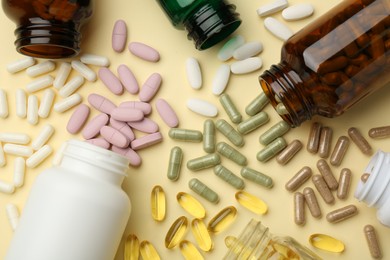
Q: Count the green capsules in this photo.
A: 14